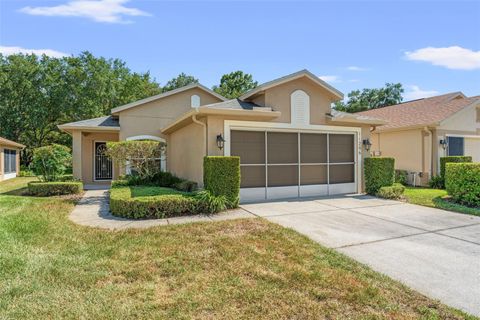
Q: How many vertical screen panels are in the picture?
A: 4